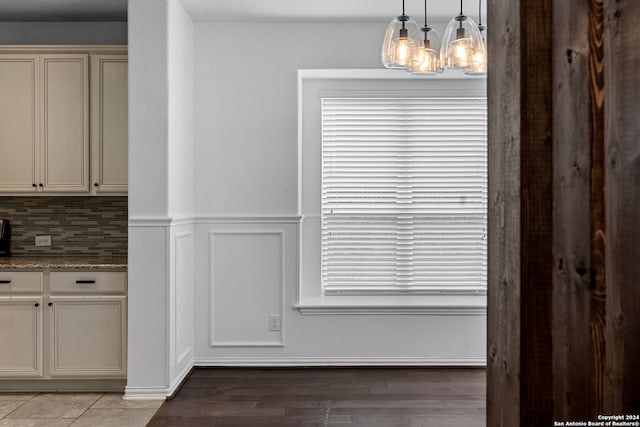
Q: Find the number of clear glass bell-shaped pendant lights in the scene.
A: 4